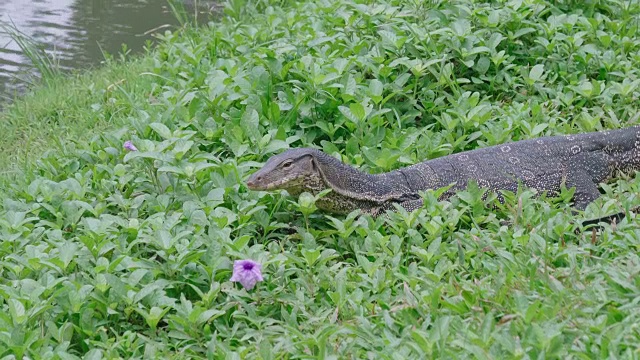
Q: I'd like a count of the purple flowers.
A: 2